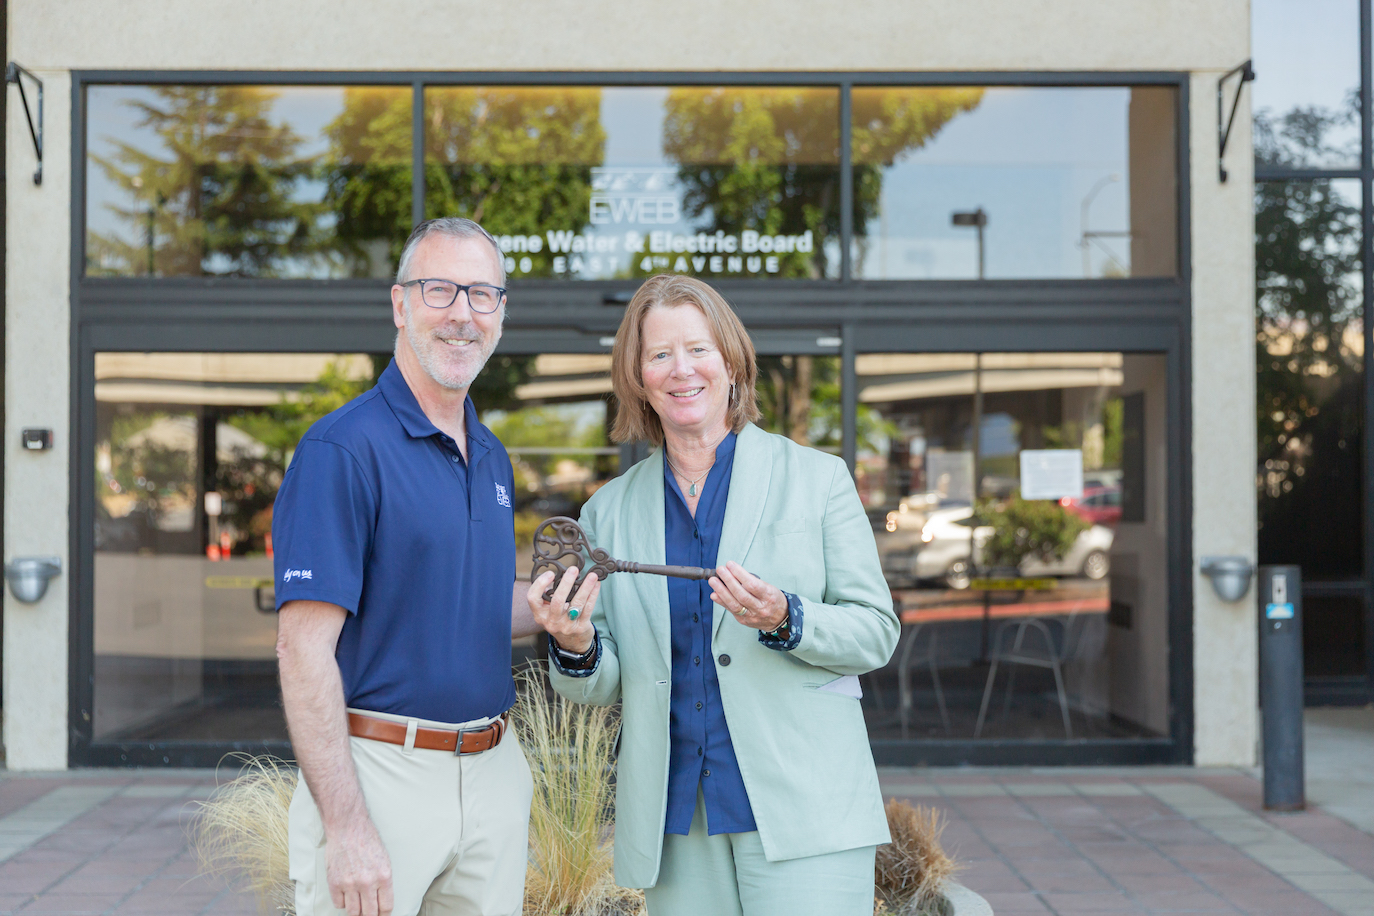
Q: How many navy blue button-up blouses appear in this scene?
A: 1